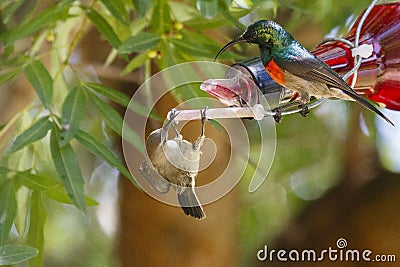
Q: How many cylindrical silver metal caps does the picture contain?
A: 1